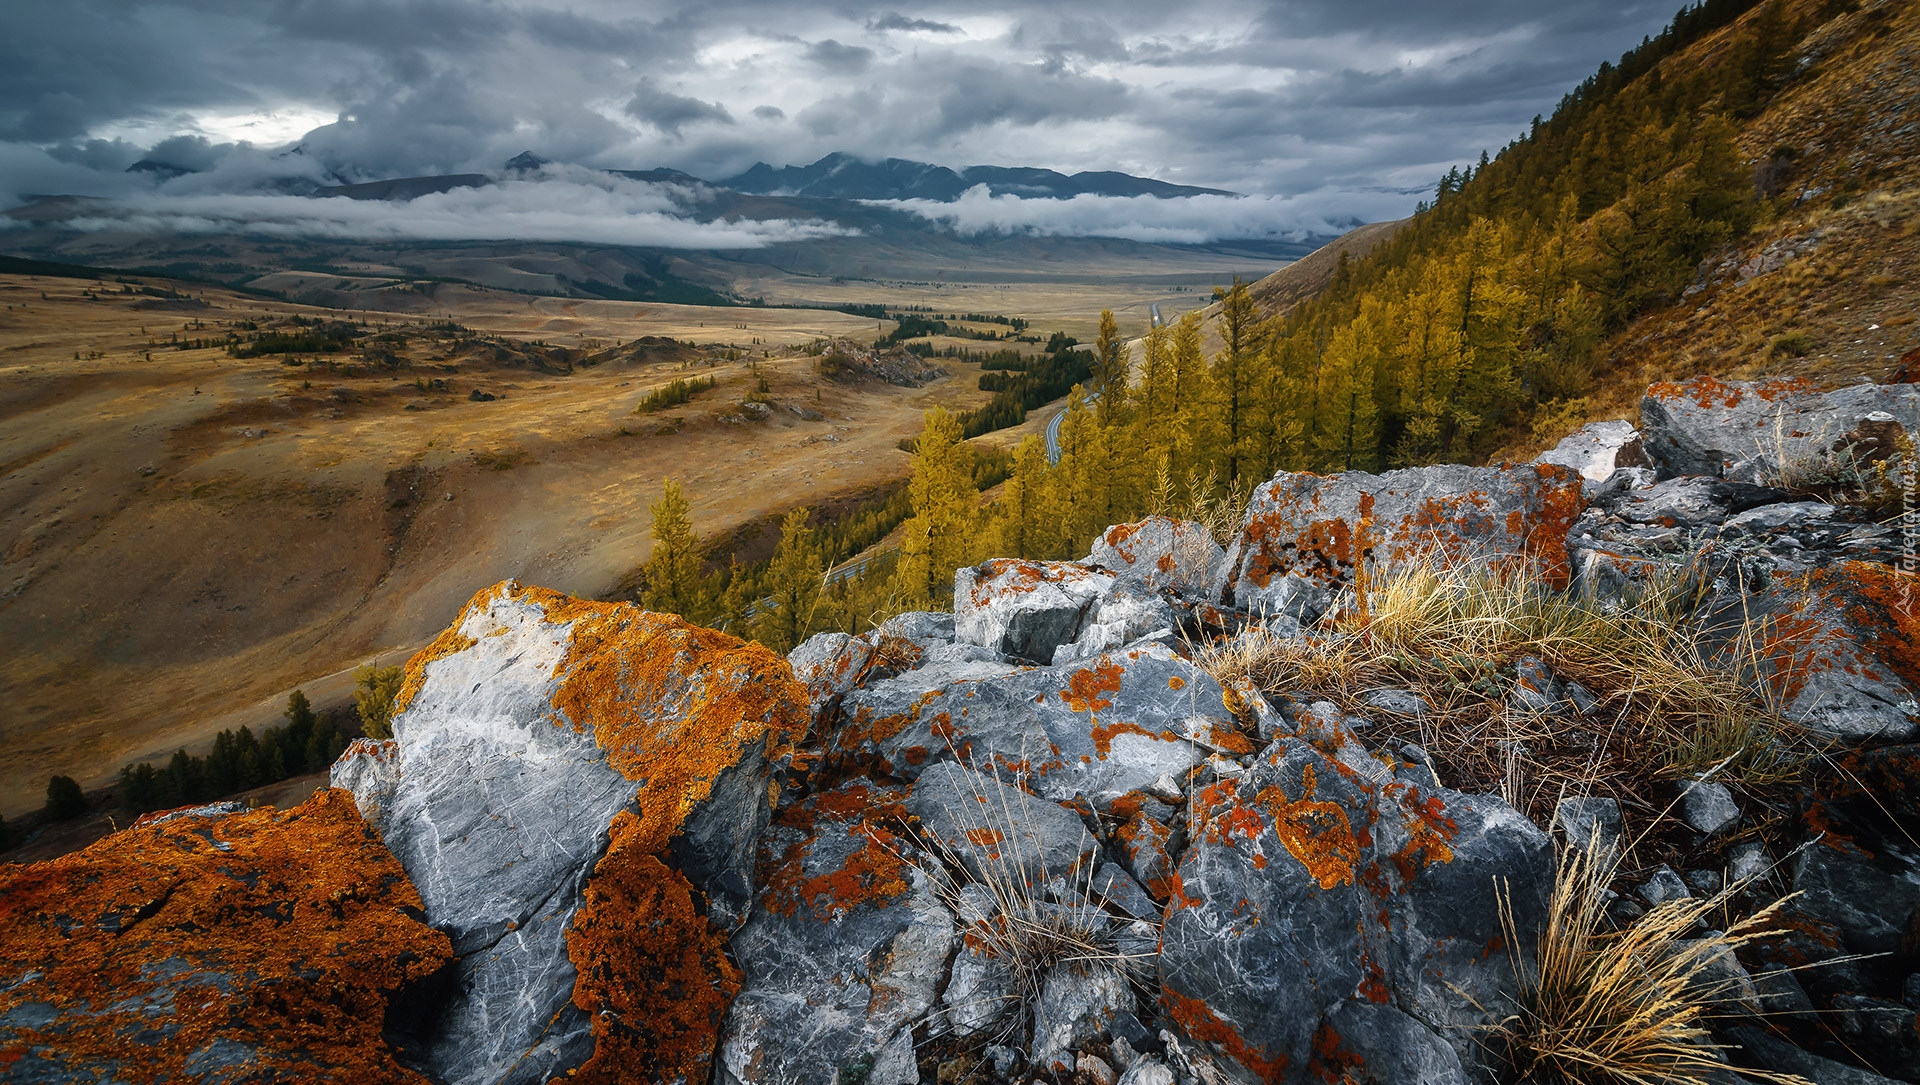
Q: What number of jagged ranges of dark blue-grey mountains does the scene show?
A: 1